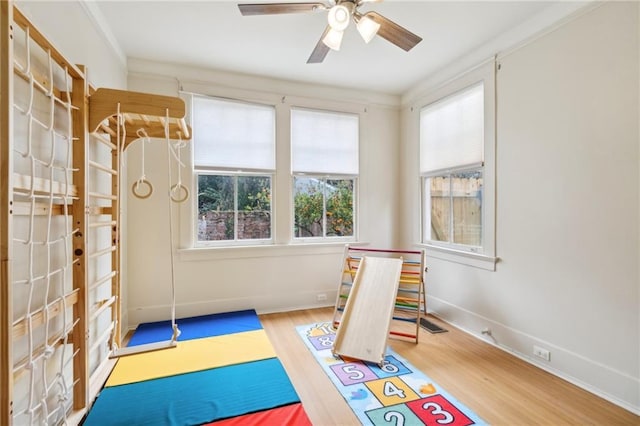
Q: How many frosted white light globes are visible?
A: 3